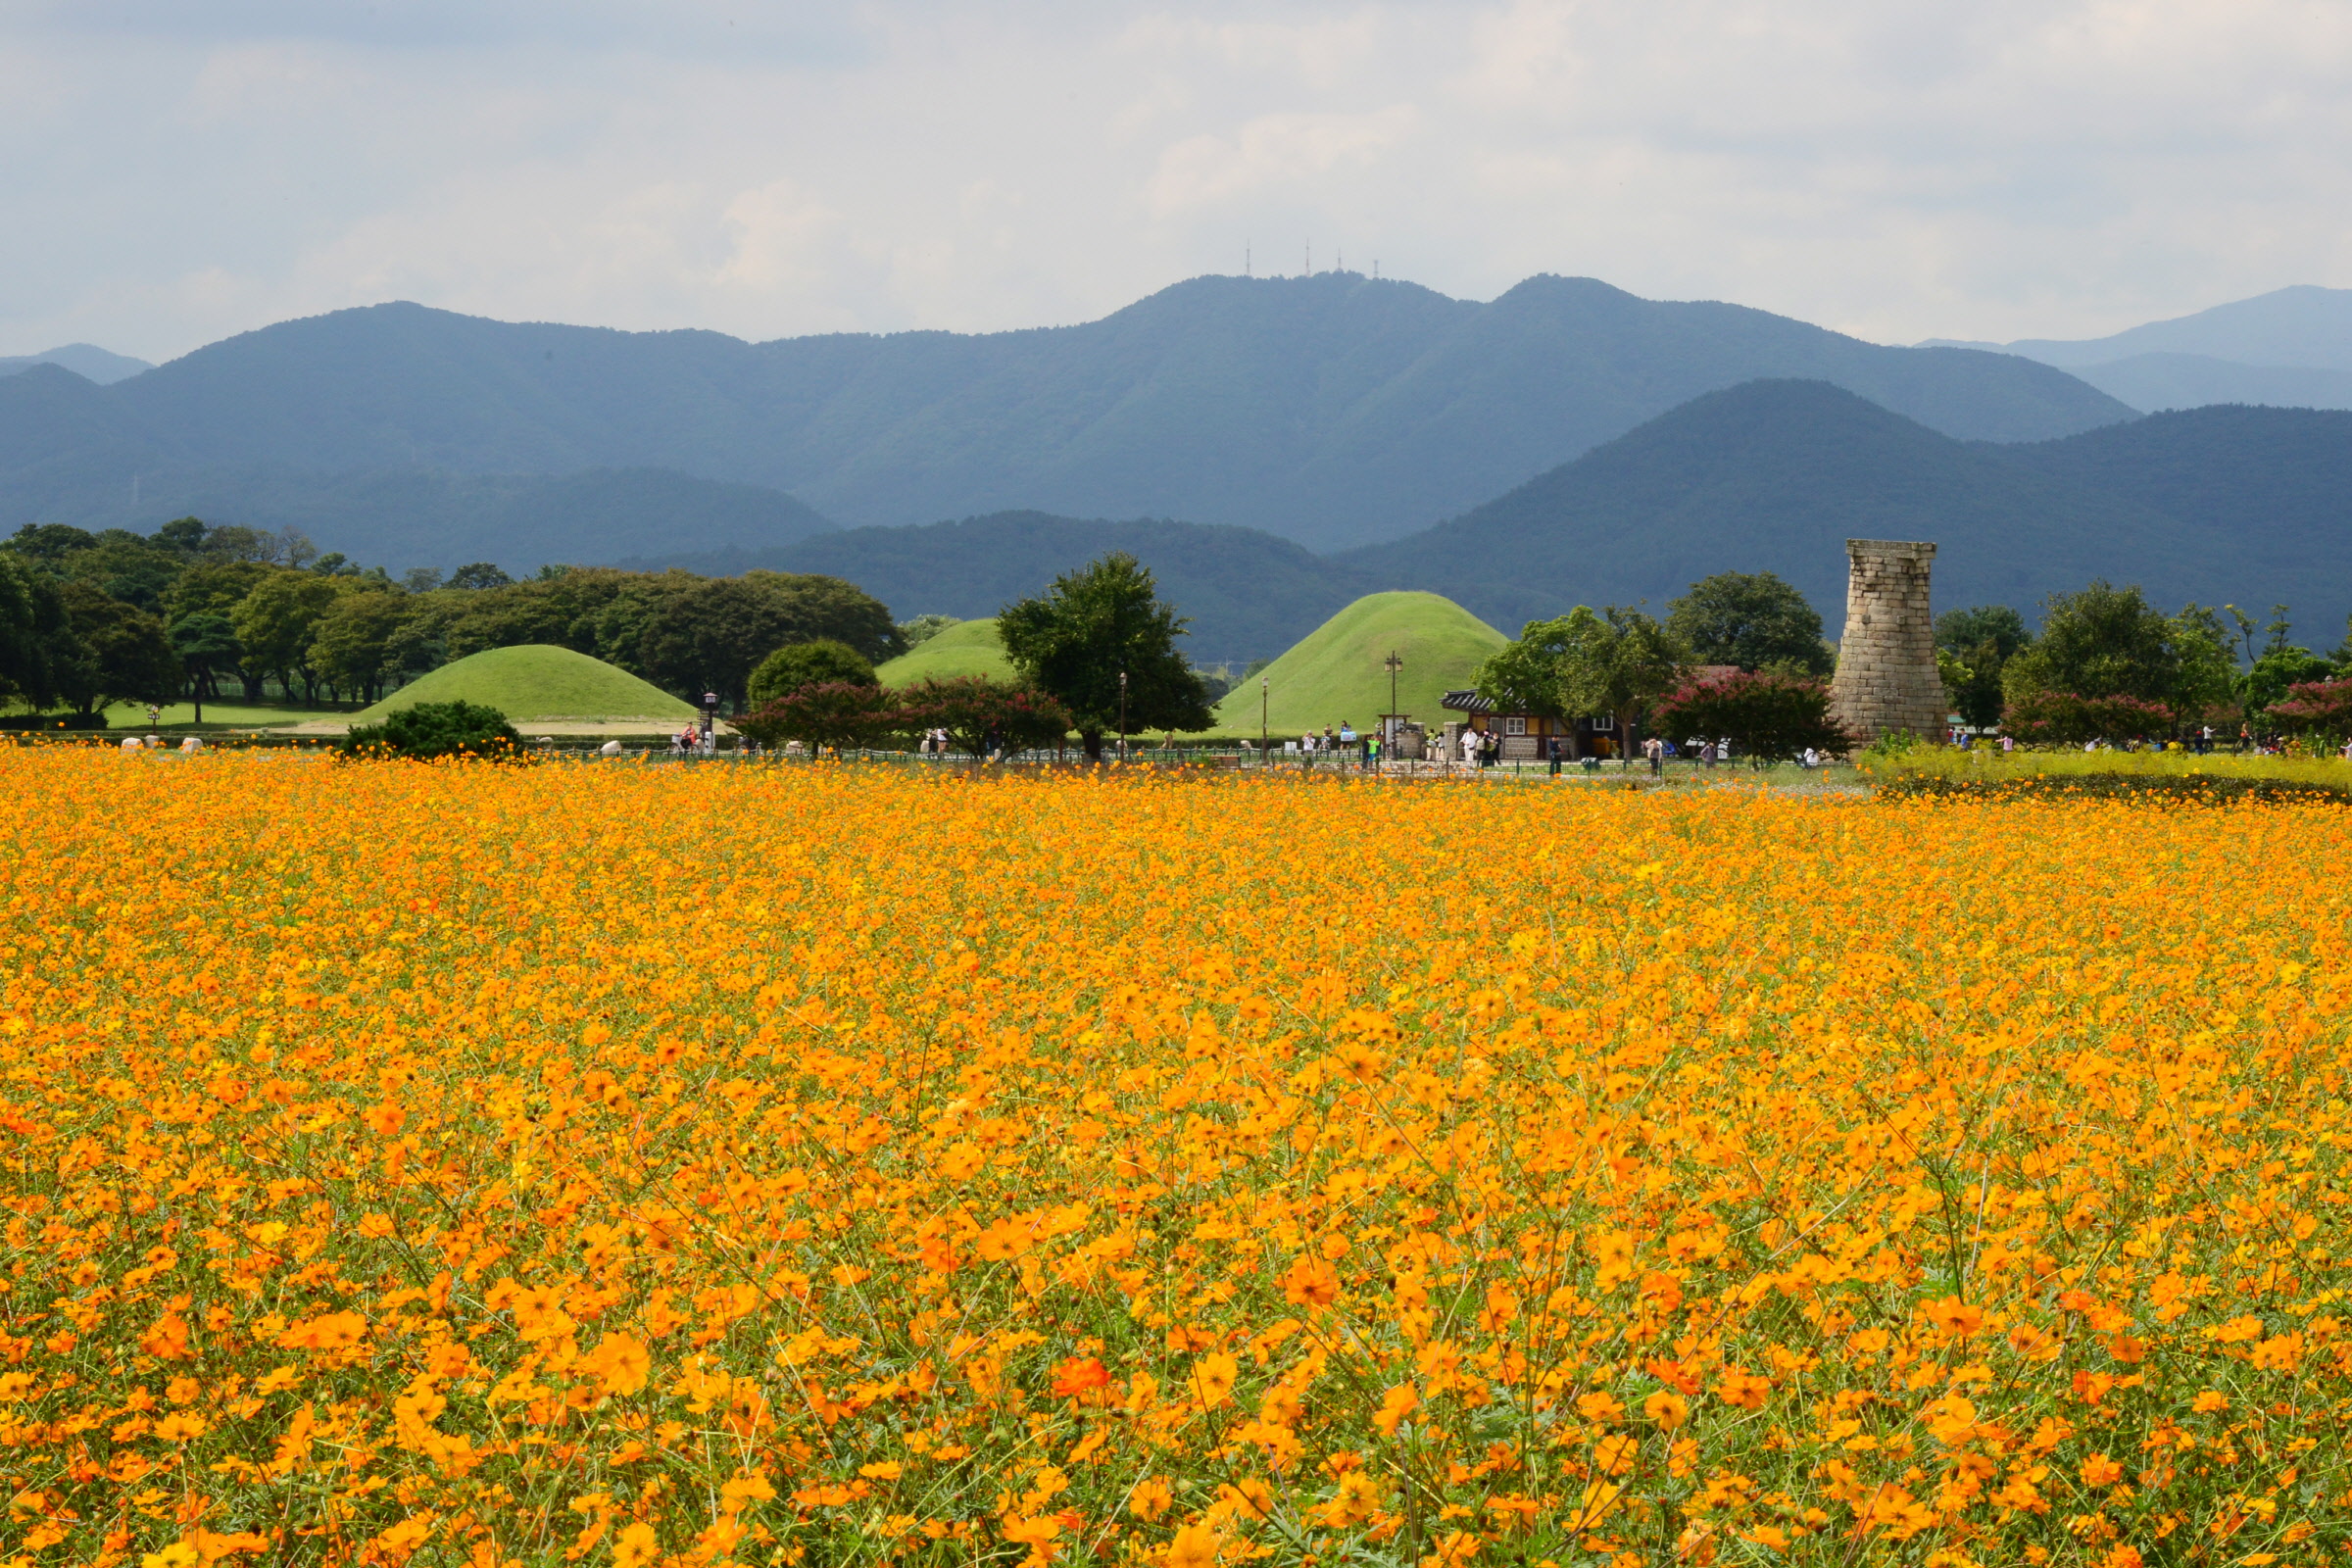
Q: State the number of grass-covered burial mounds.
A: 3